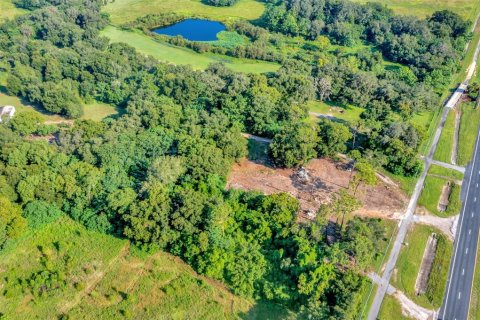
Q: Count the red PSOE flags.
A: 0